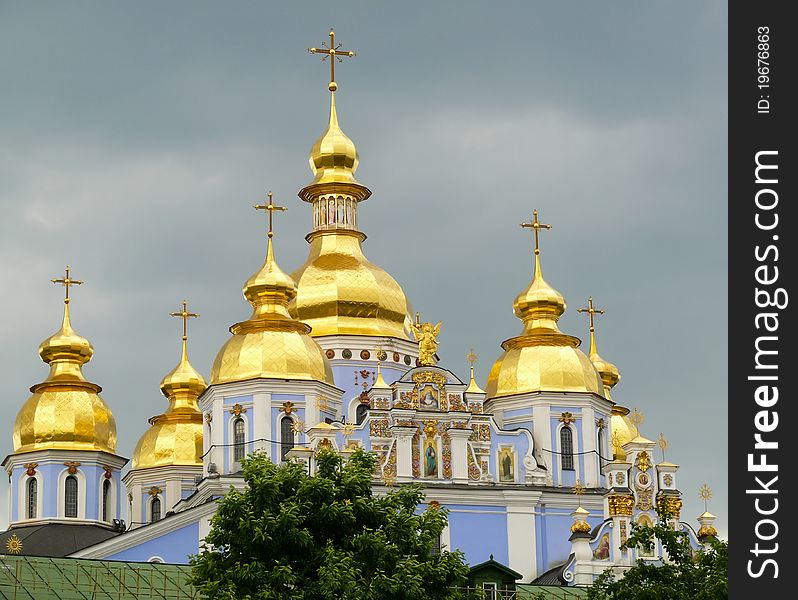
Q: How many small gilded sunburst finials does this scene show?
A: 12